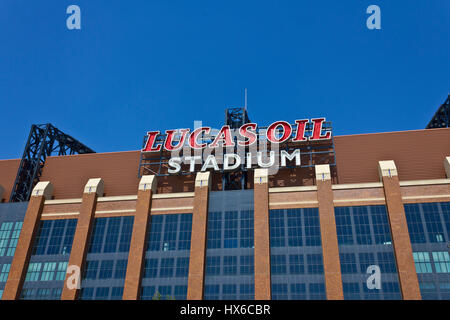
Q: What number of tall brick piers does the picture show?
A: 7